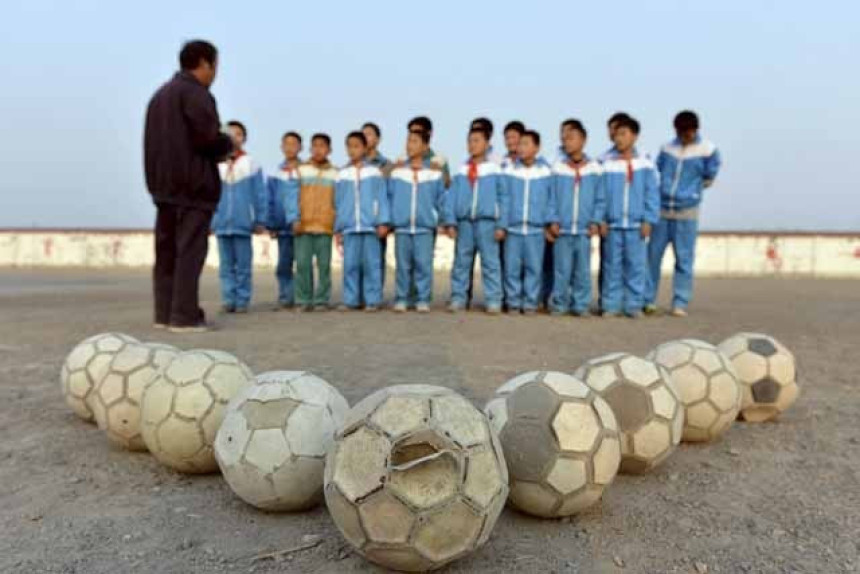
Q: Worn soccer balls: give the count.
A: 9